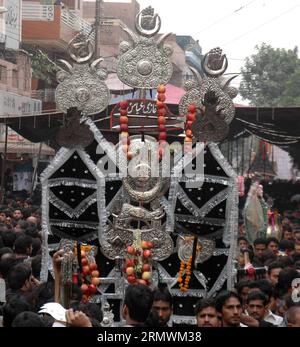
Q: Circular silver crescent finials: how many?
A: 3